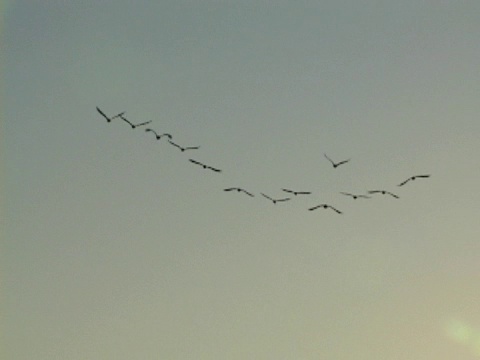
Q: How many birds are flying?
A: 13